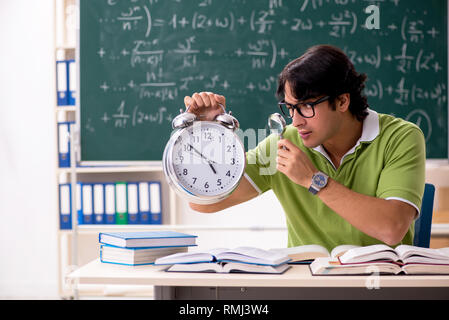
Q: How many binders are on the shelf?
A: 12